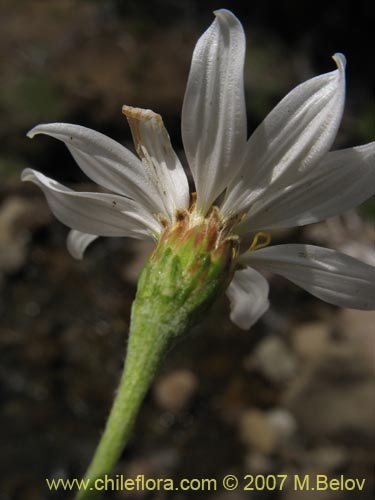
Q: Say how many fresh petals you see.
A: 8